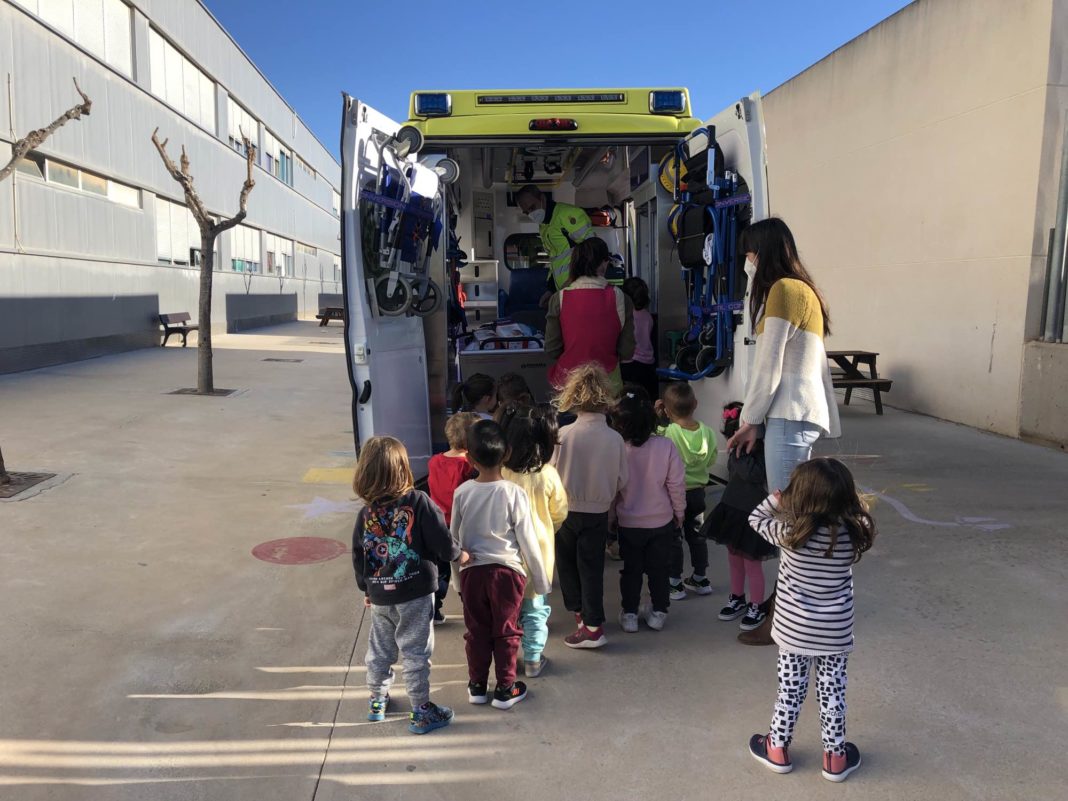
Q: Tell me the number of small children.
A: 12